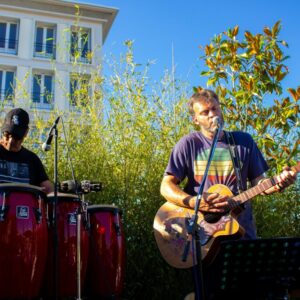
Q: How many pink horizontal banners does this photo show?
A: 0